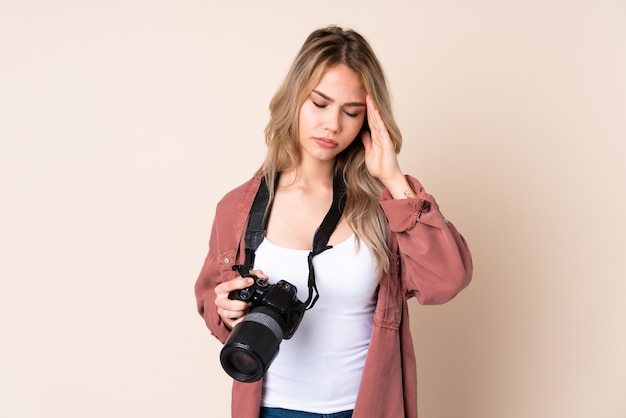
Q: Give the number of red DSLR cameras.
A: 0